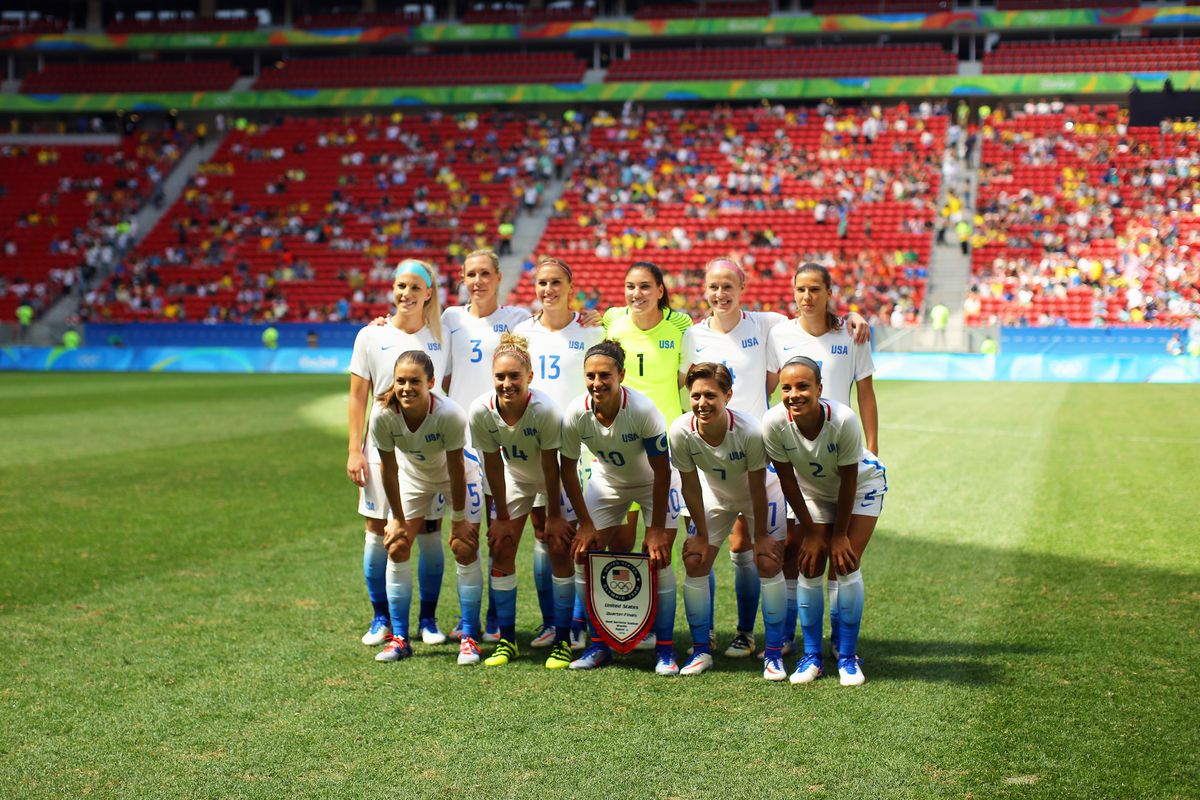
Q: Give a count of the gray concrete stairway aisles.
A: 3